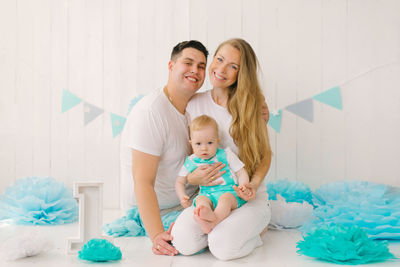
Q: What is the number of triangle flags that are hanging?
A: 6